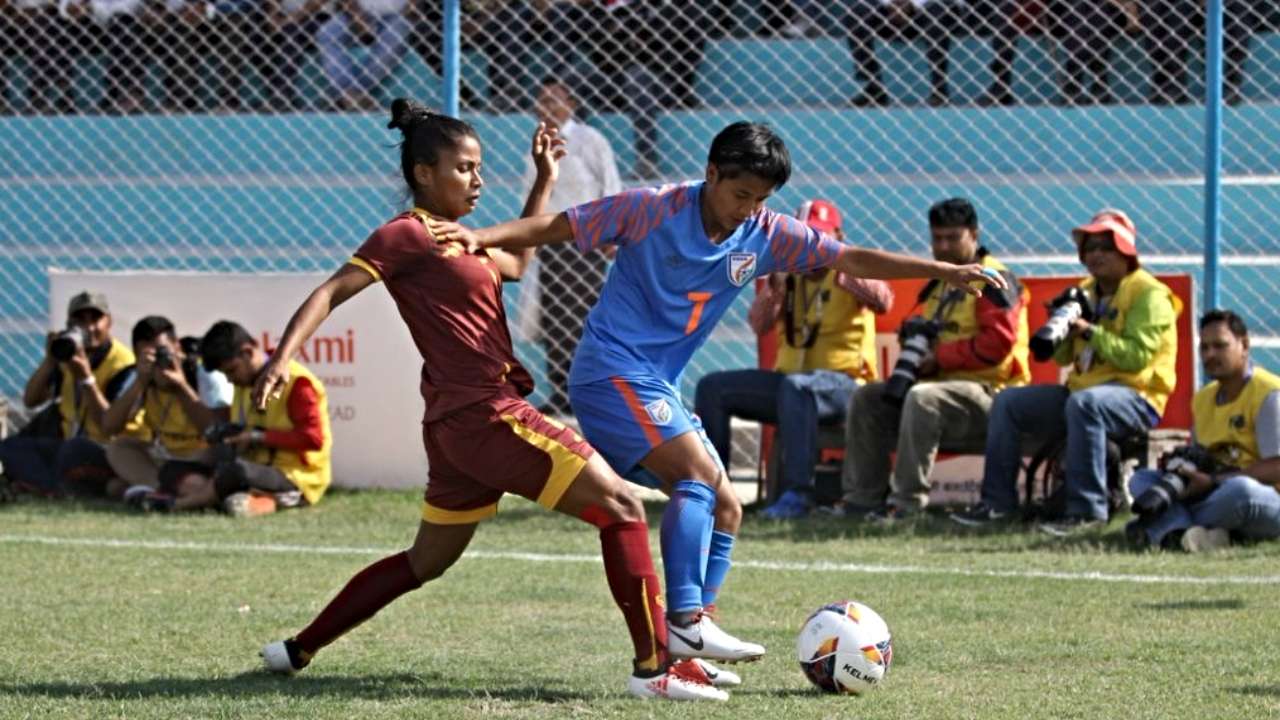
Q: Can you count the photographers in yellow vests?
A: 7